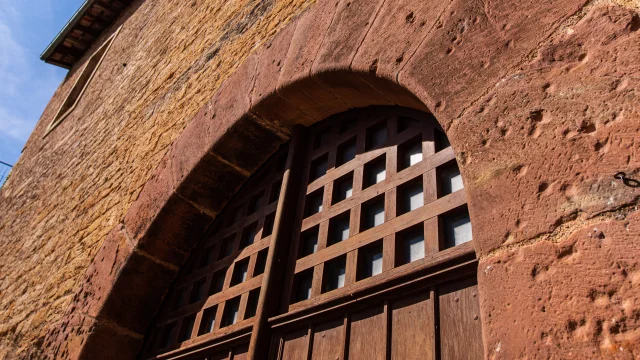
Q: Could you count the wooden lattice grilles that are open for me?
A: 0